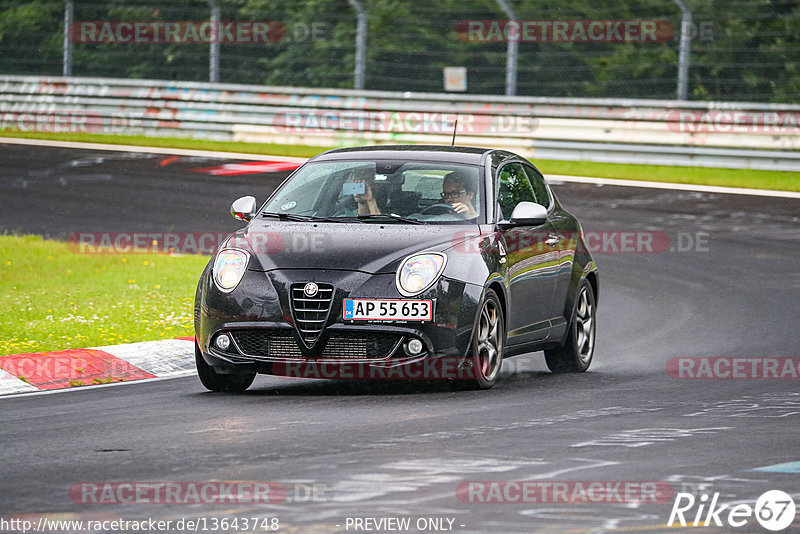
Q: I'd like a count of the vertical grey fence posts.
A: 5